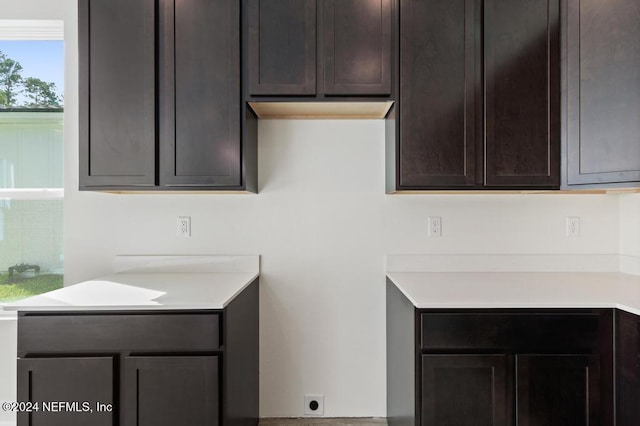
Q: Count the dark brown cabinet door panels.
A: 11